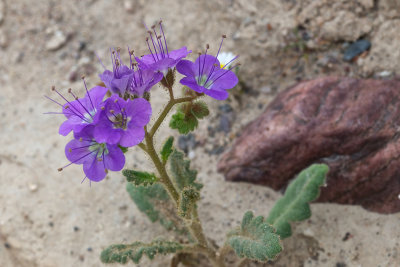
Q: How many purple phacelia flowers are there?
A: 7